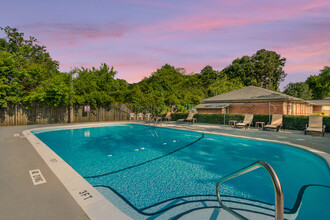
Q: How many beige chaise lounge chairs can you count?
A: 5